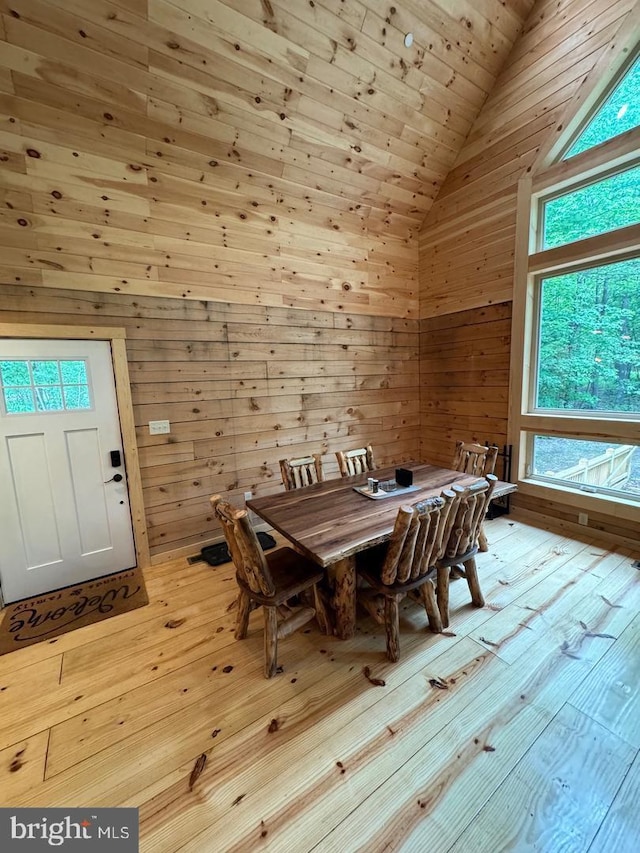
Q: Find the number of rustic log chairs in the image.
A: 6